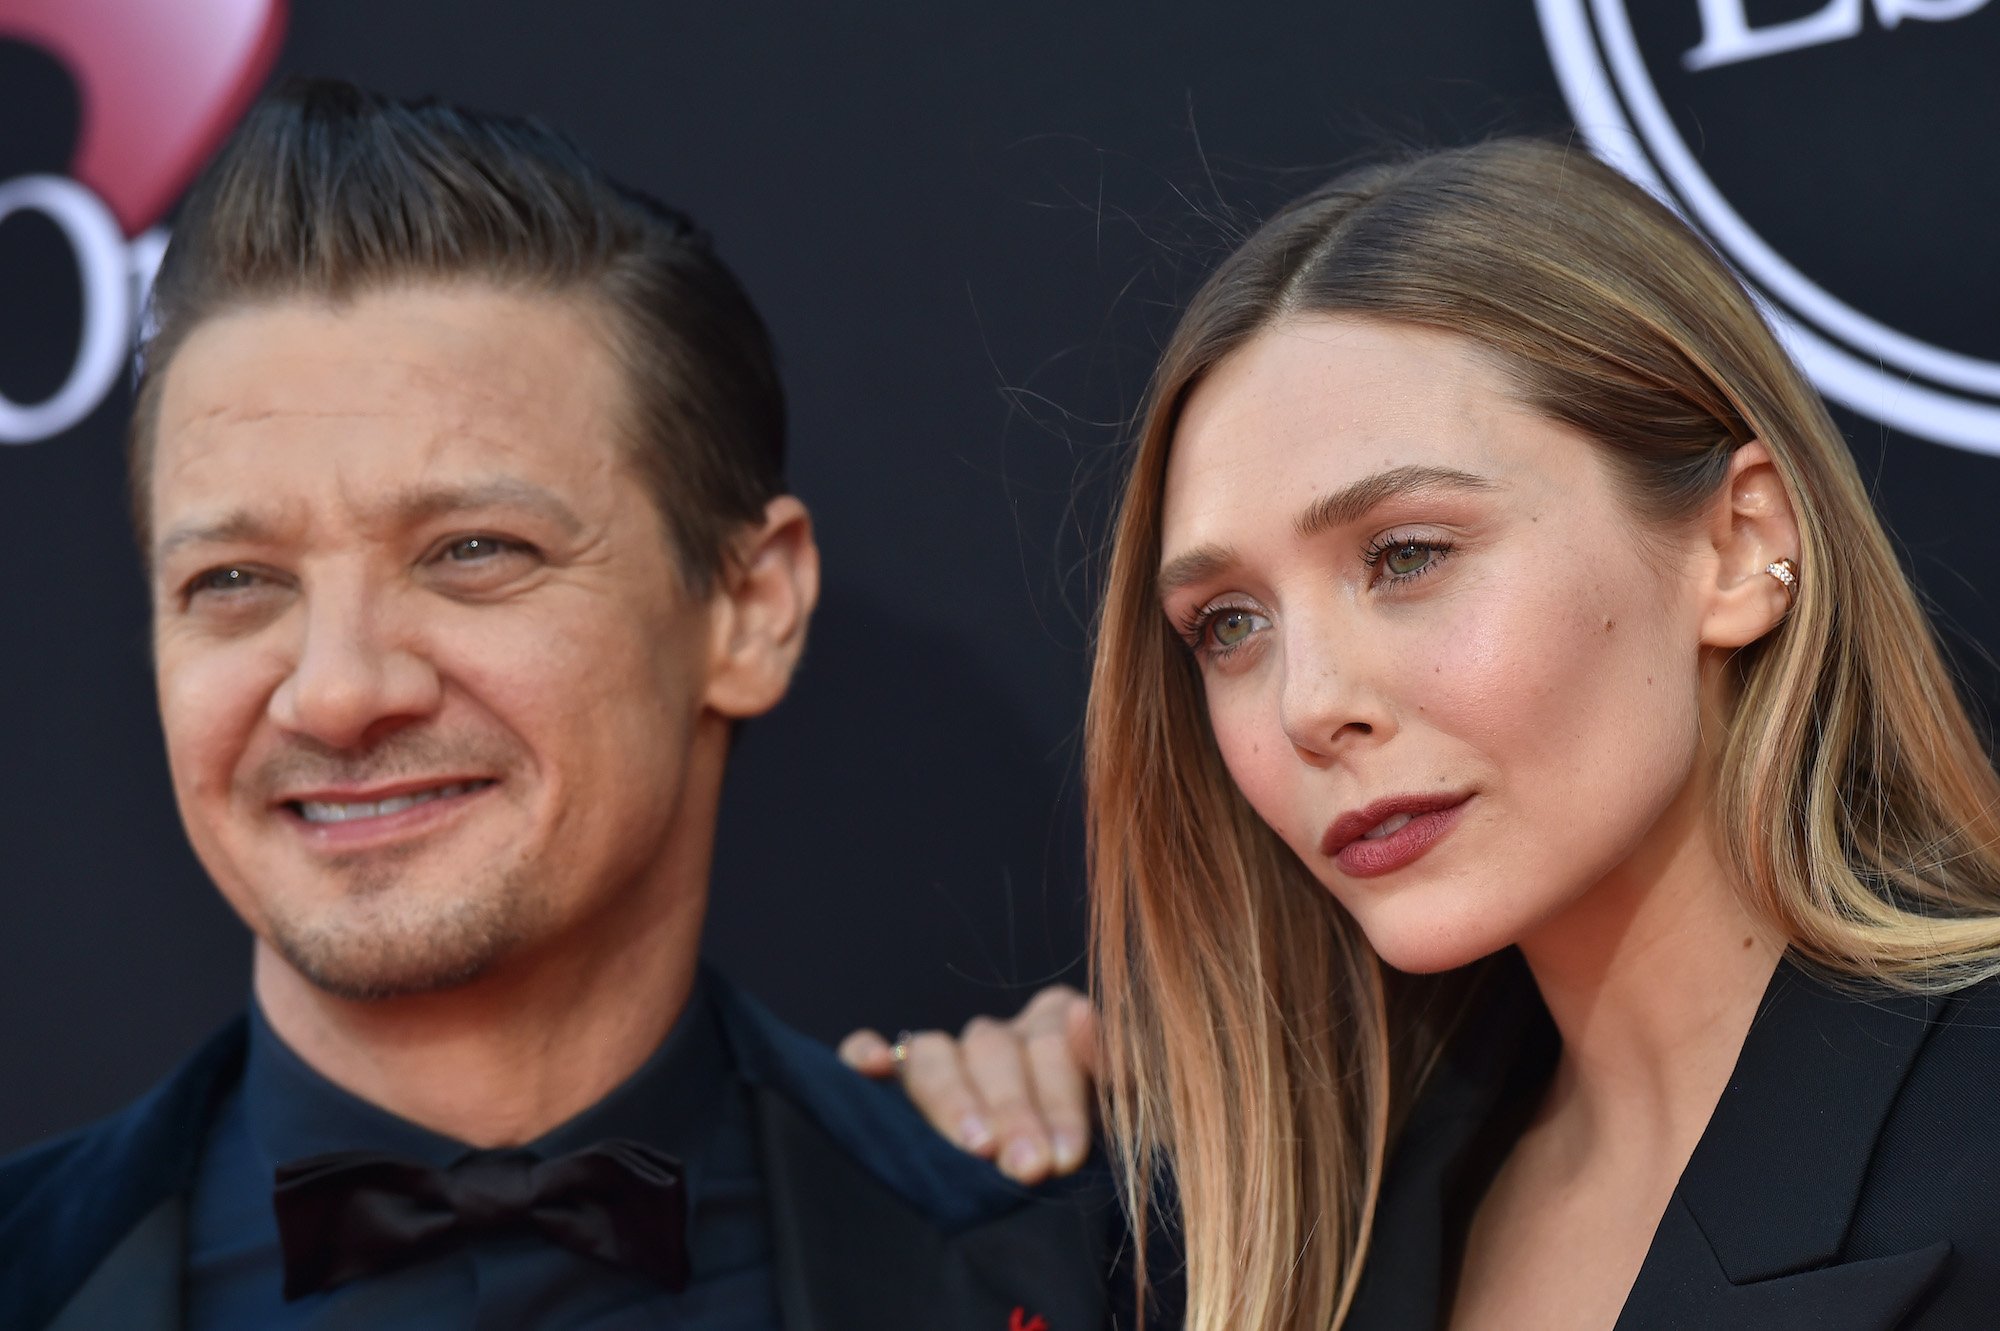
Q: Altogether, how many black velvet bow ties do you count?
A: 1